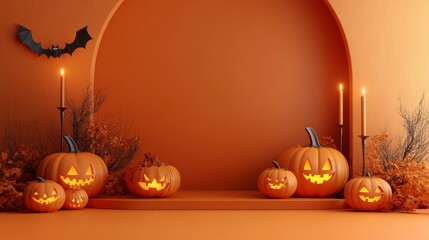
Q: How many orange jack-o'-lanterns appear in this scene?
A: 7